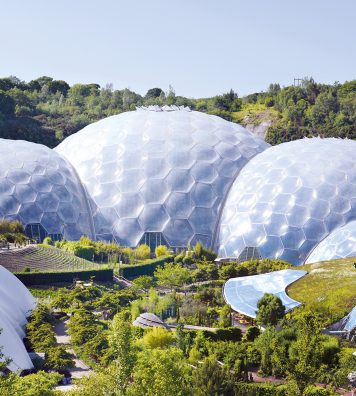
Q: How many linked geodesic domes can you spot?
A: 4